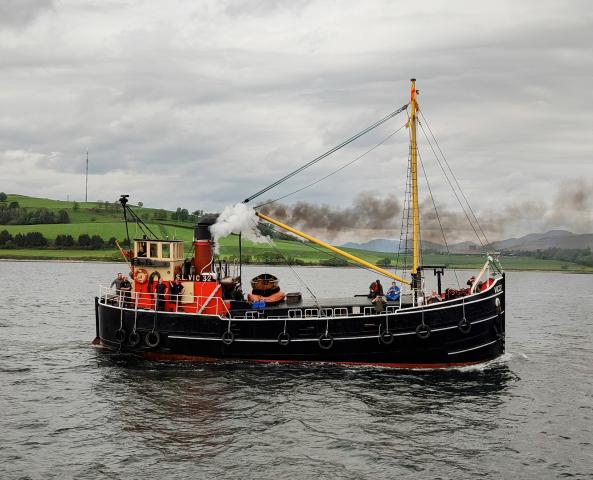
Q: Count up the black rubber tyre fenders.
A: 9